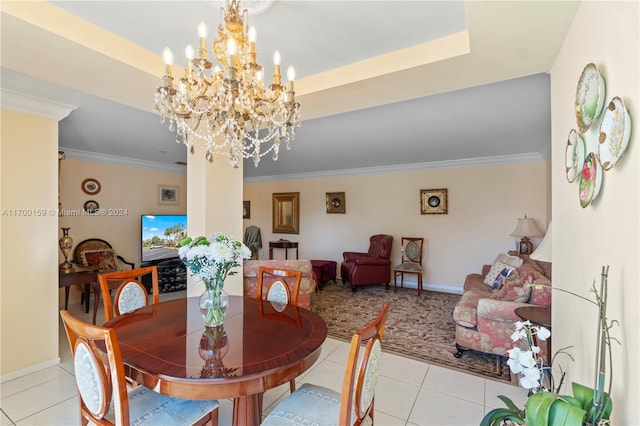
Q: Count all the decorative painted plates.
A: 4